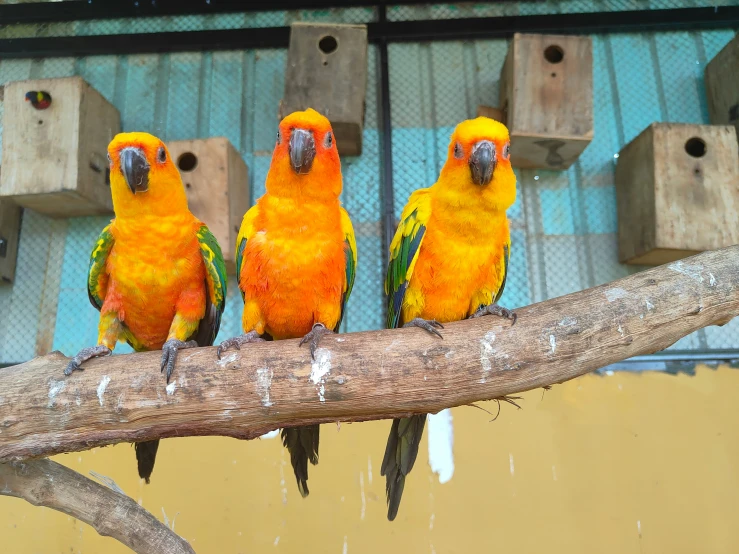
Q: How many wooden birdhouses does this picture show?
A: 7